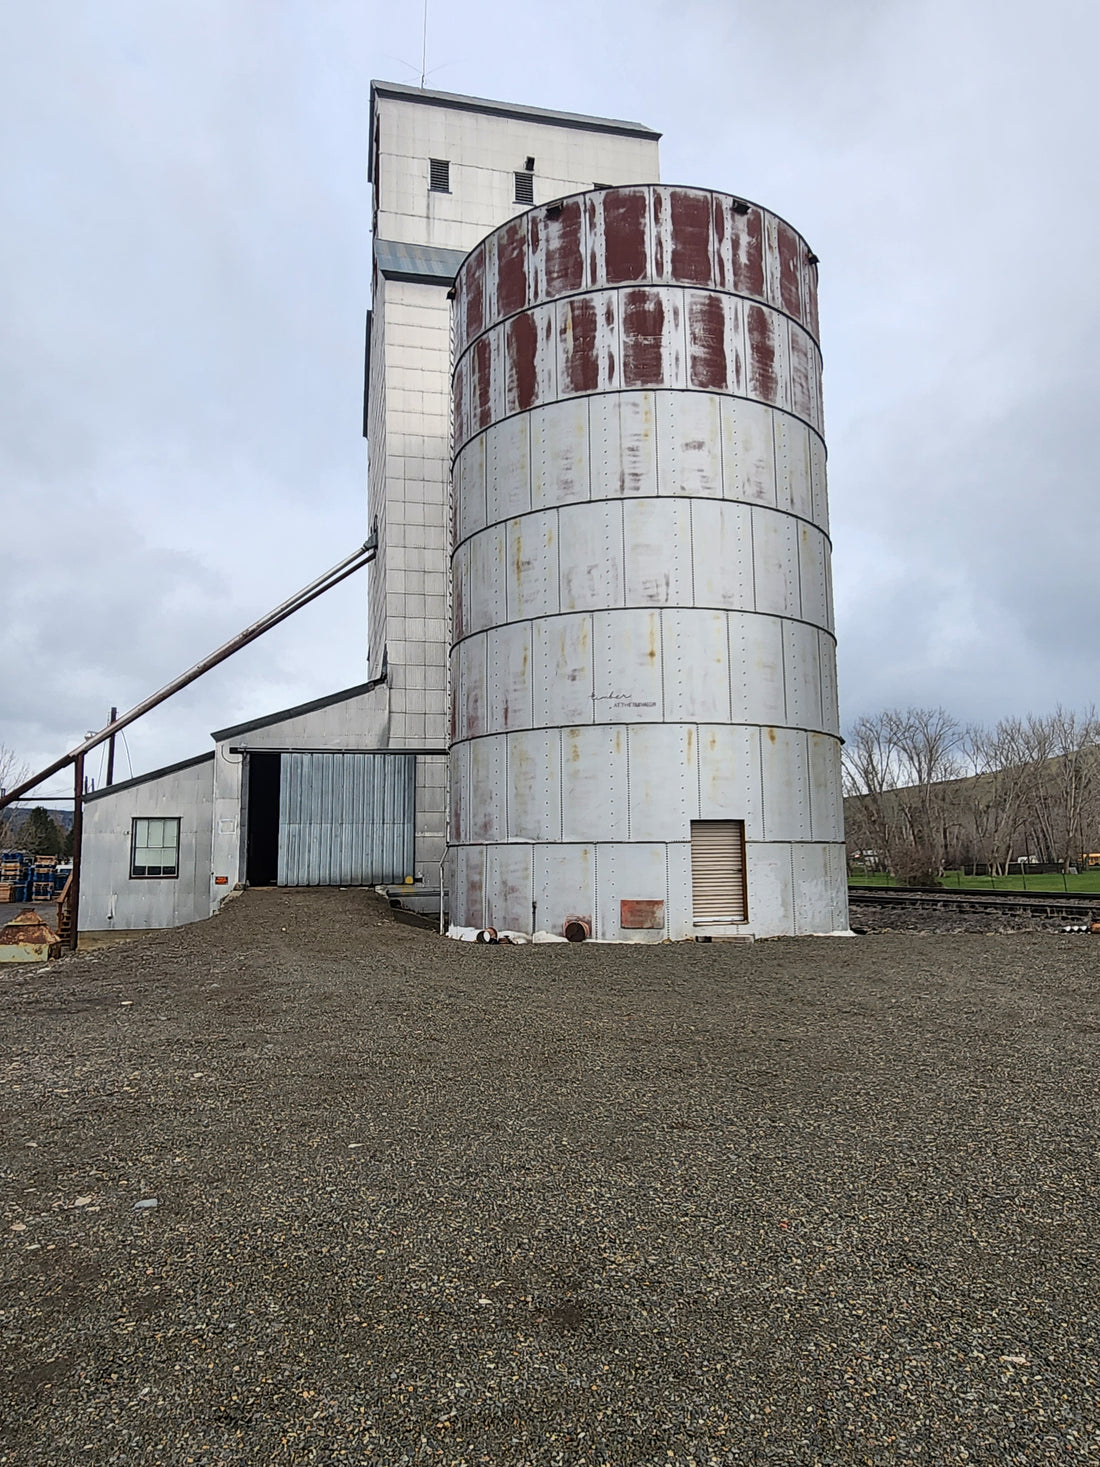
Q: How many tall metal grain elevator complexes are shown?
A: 1